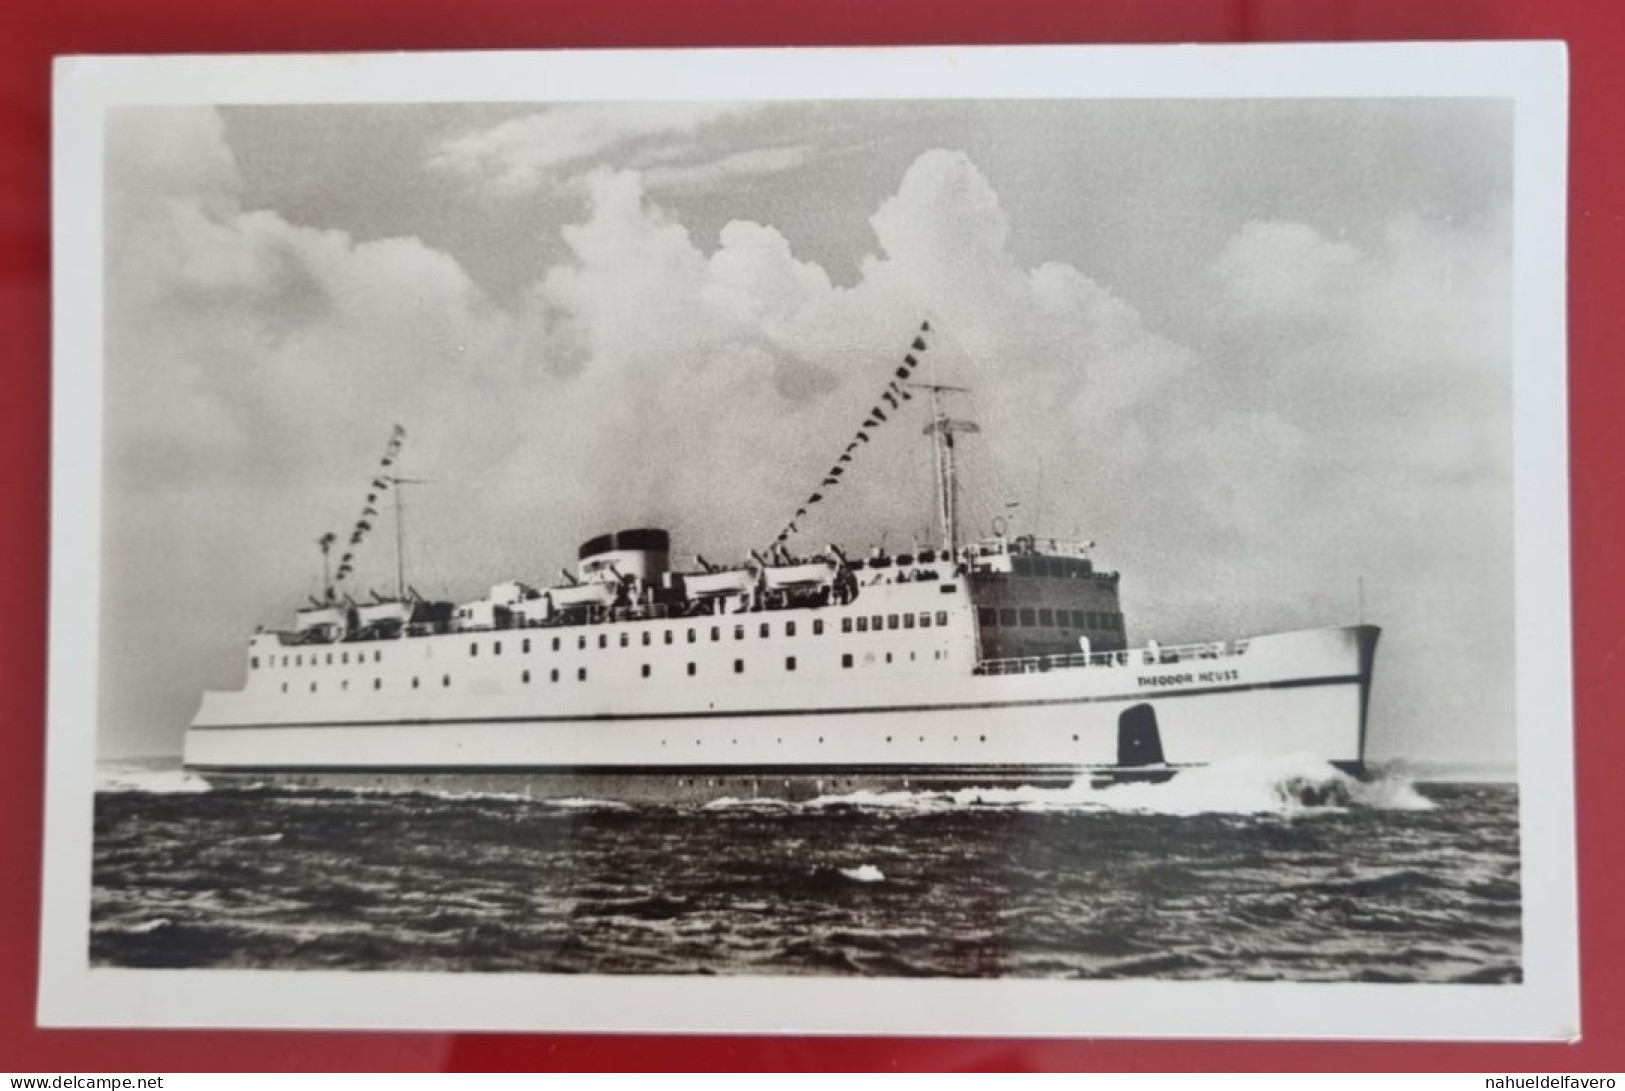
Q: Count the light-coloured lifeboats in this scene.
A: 5